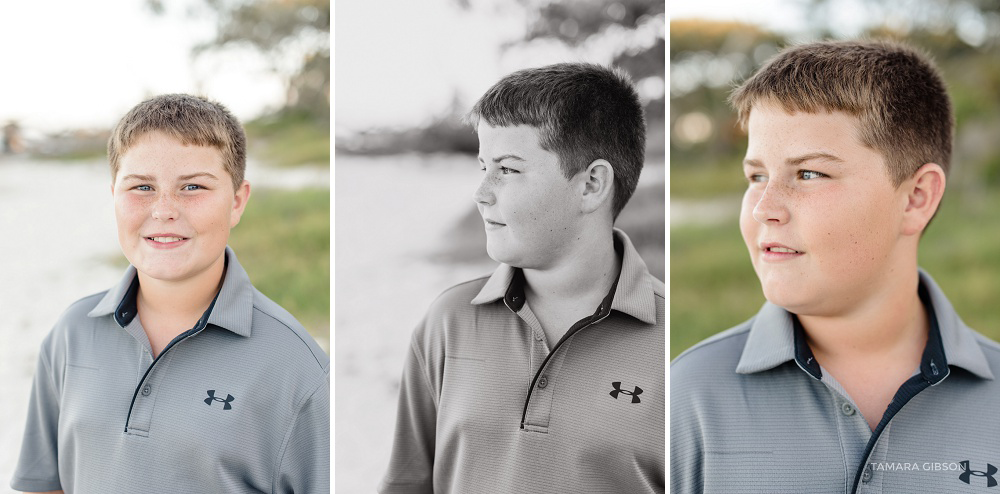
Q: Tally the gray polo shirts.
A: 3